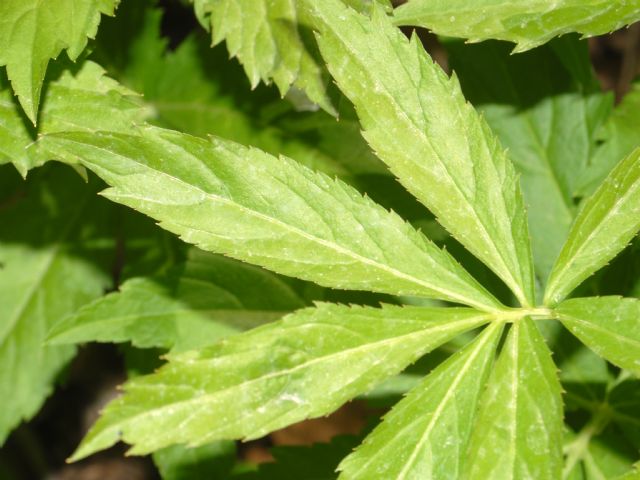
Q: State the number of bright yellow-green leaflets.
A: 7